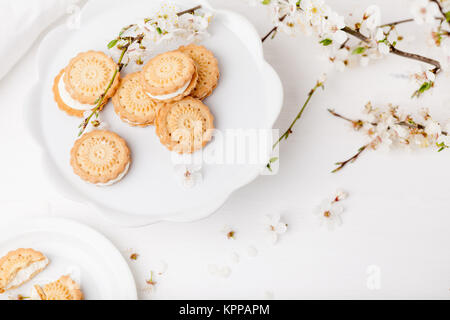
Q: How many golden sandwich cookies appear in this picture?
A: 8